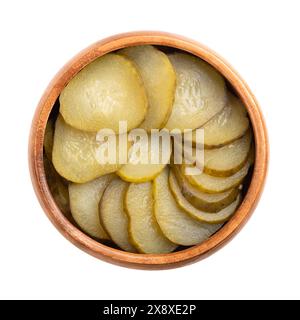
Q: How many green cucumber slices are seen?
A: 14